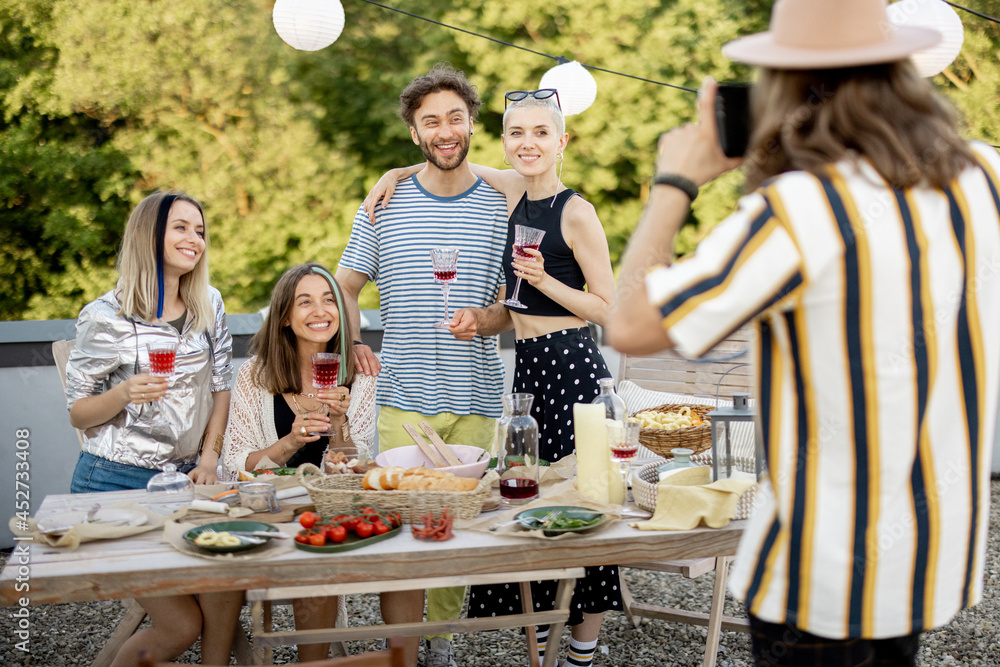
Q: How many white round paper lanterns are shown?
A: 3